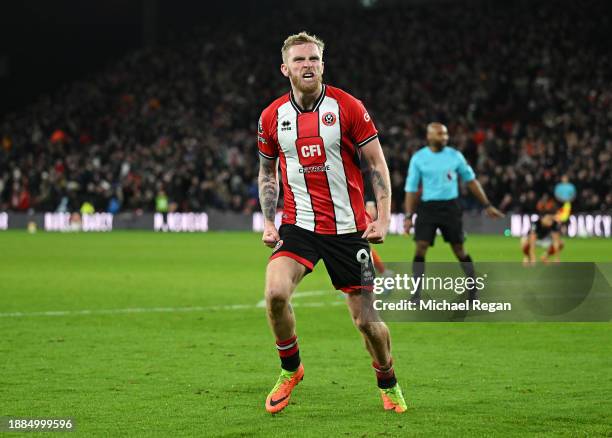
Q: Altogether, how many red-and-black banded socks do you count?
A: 2